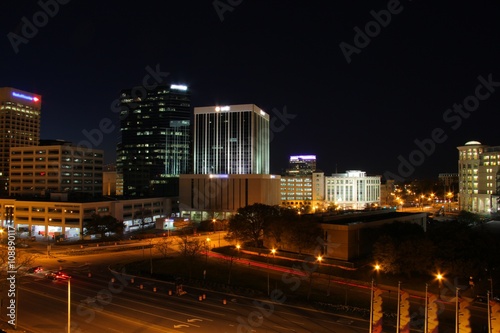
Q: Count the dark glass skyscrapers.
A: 1